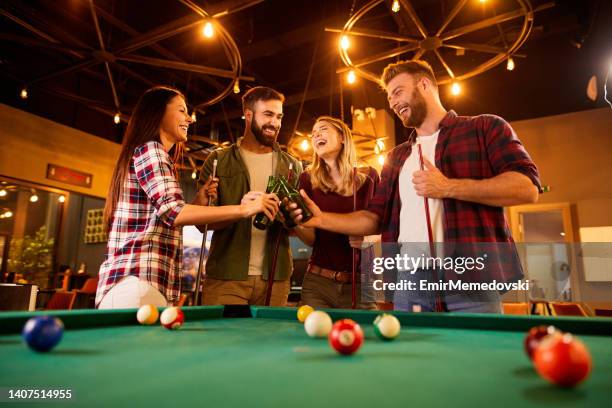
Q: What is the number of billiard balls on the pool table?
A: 9